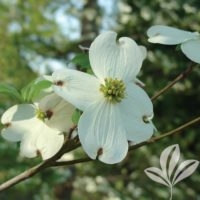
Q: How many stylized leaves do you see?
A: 3